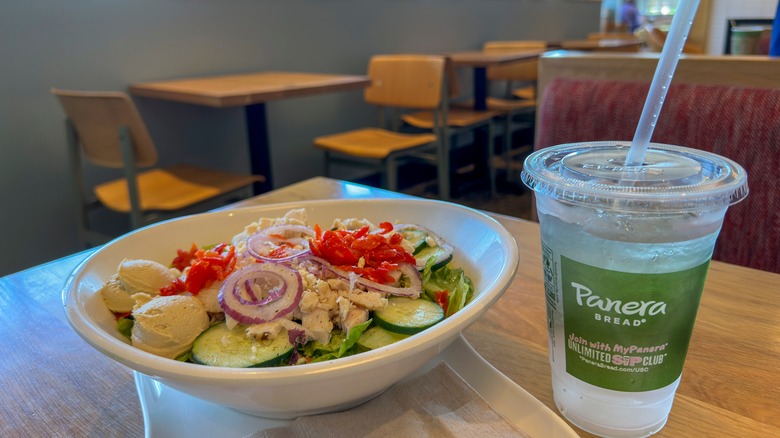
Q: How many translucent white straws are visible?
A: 1